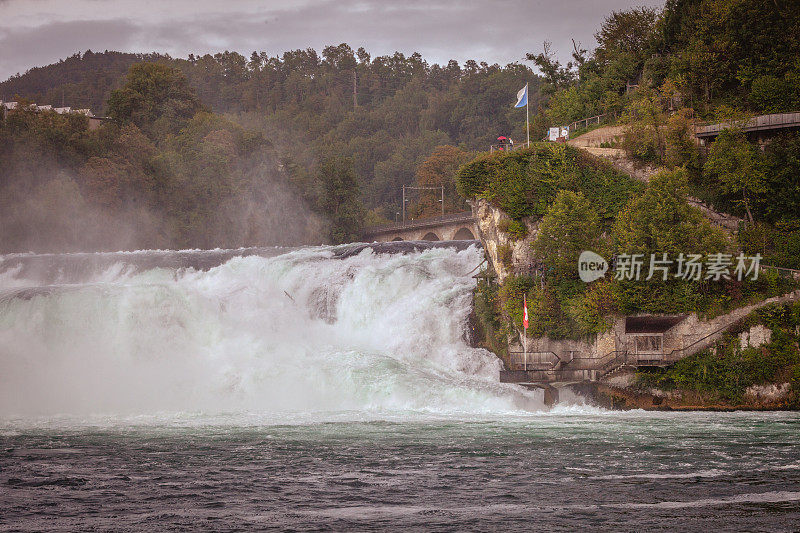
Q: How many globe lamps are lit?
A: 0